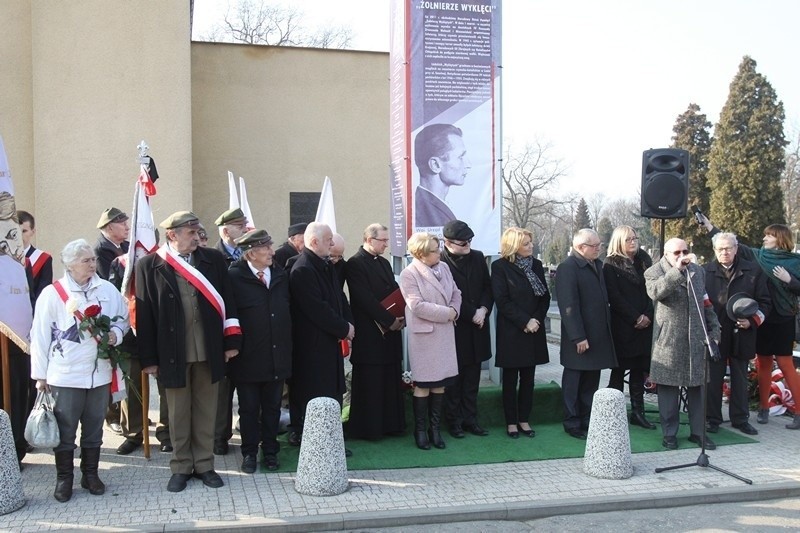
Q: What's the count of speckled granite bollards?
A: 3